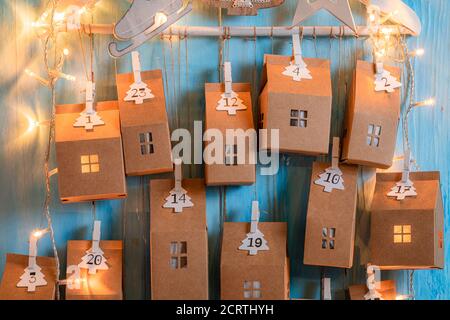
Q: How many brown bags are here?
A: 12